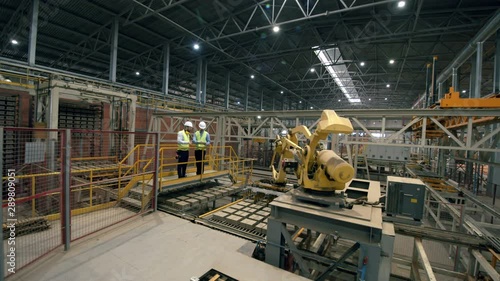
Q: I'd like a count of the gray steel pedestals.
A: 1